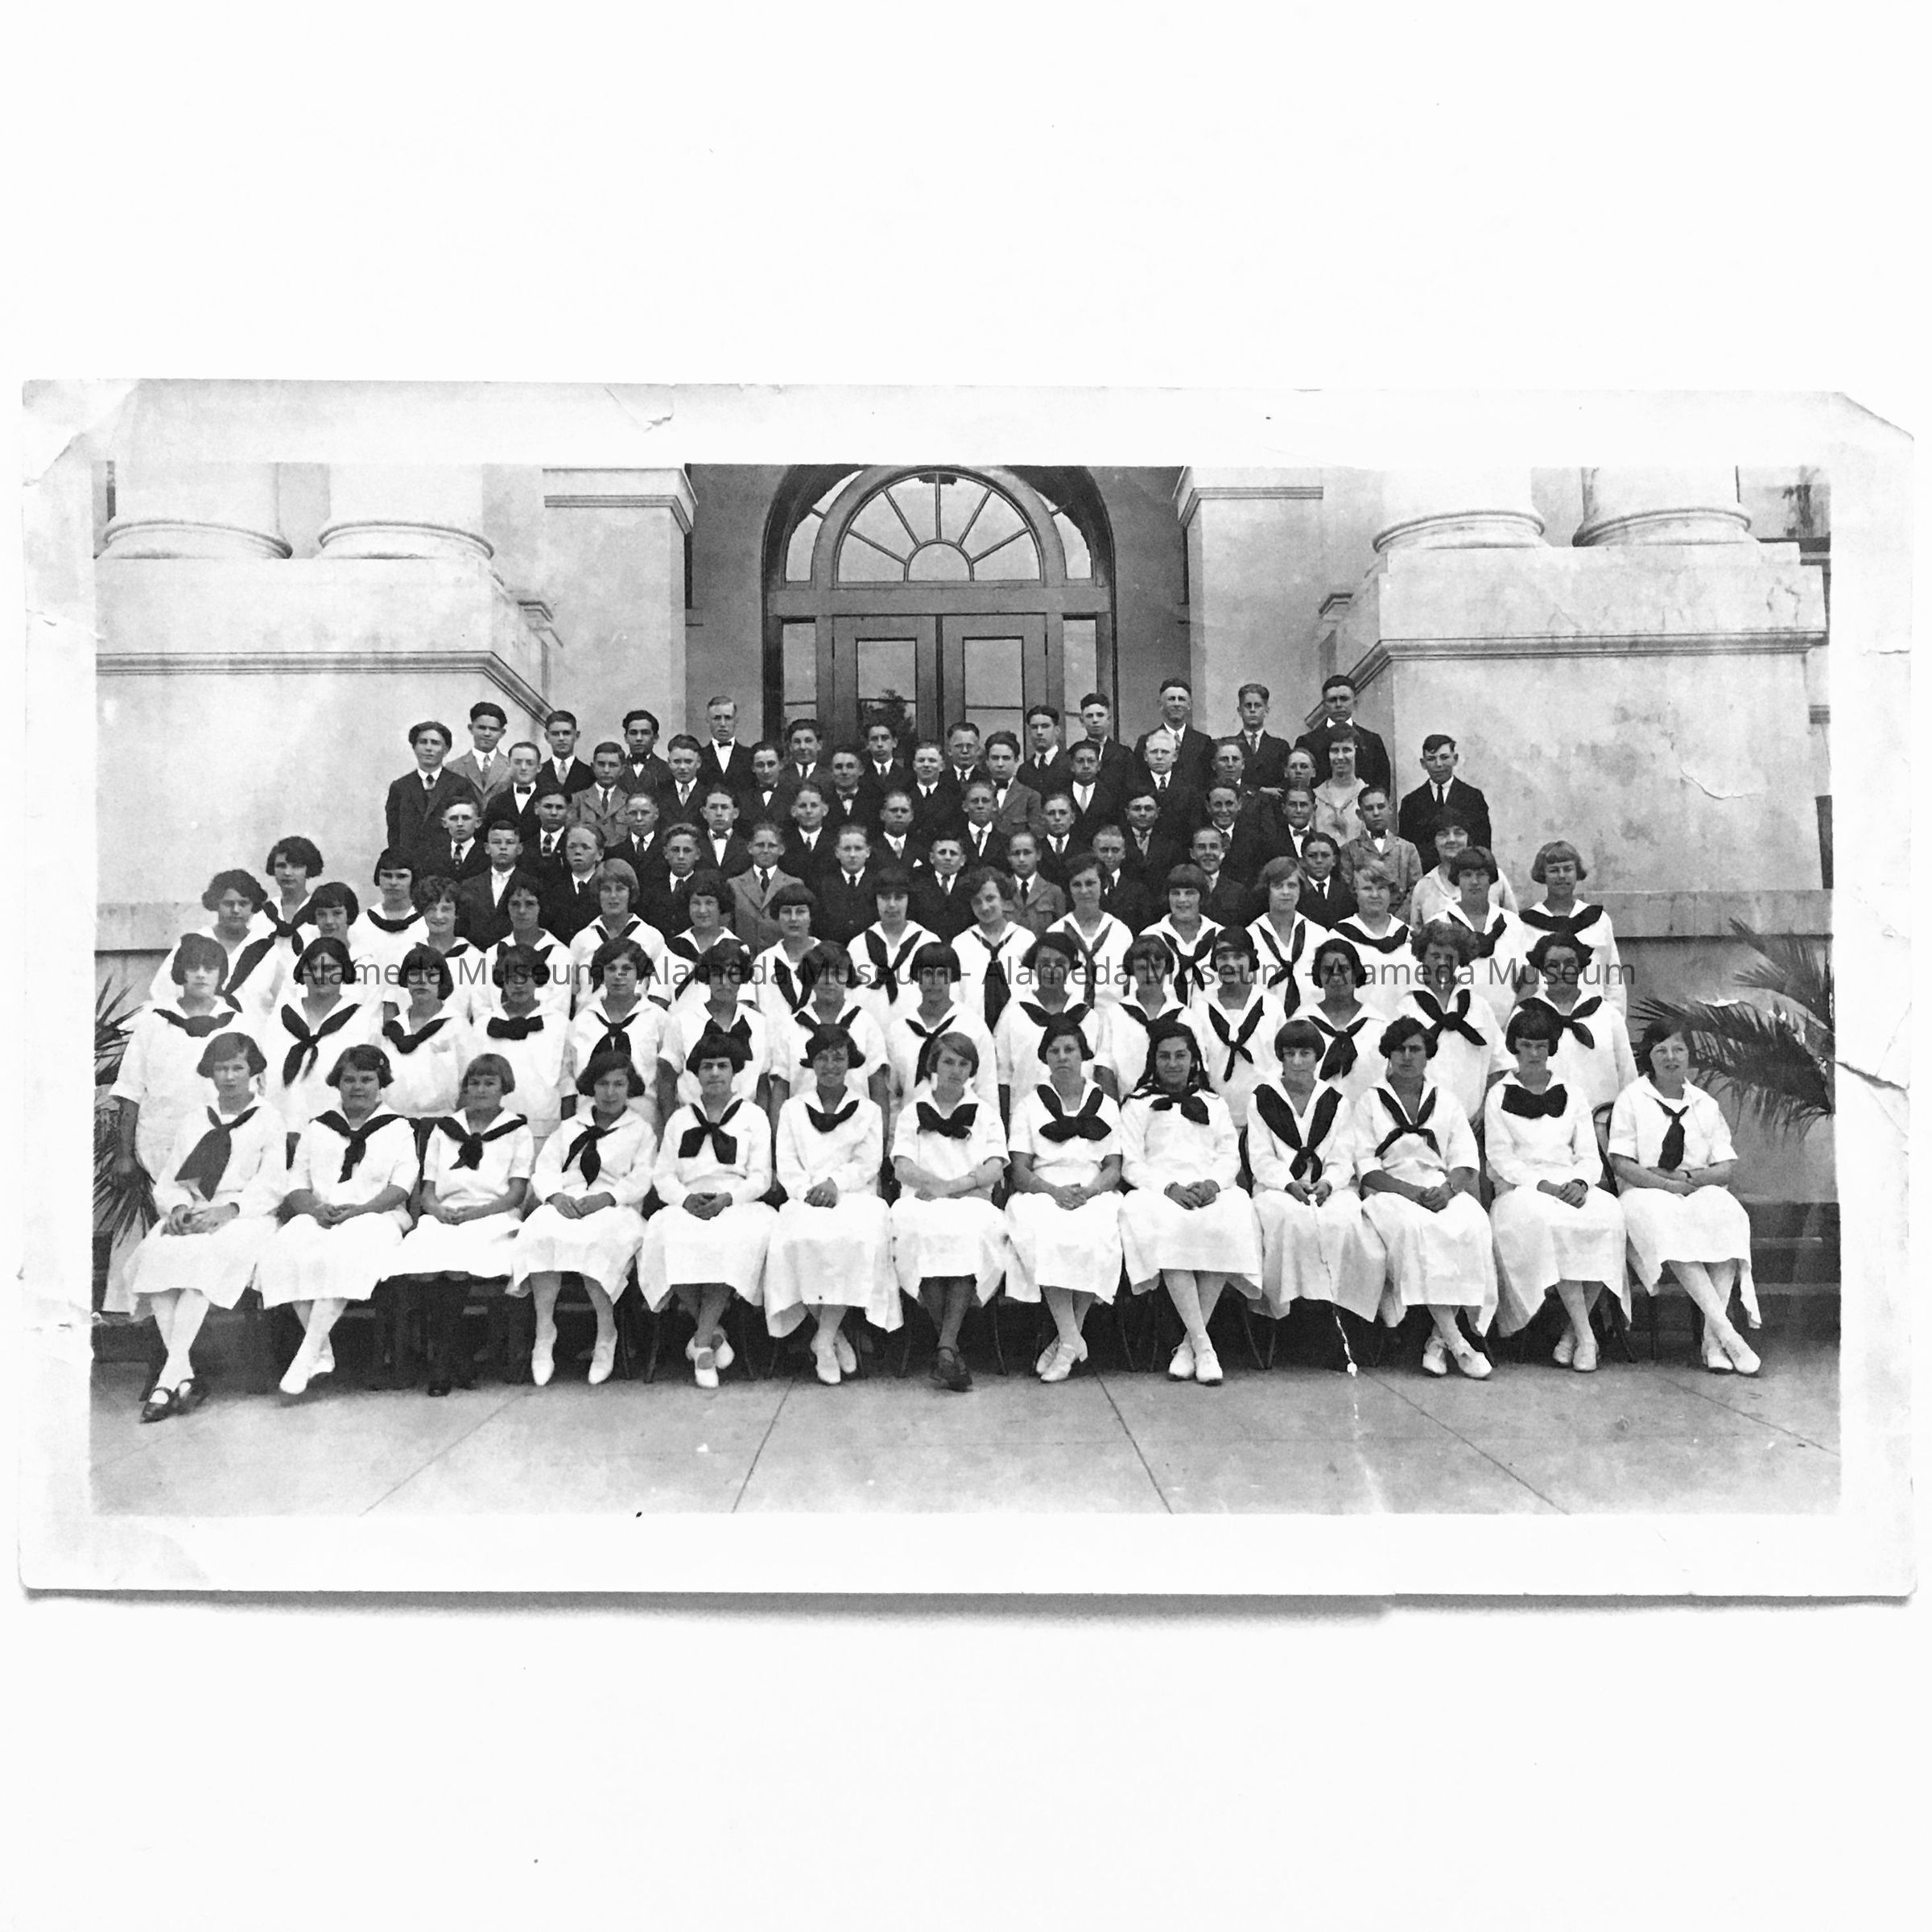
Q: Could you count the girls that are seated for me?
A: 13